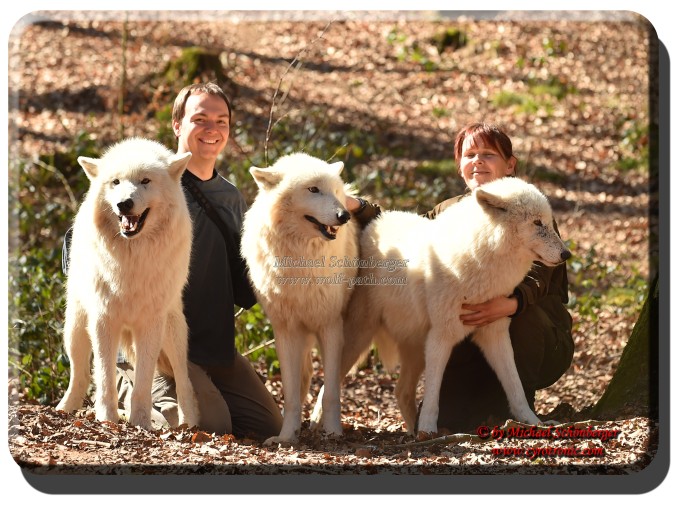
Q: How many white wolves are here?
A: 3